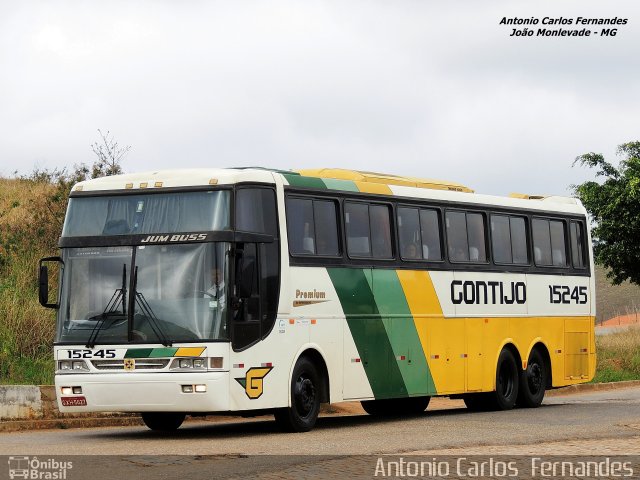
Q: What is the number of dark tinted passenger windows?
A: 7